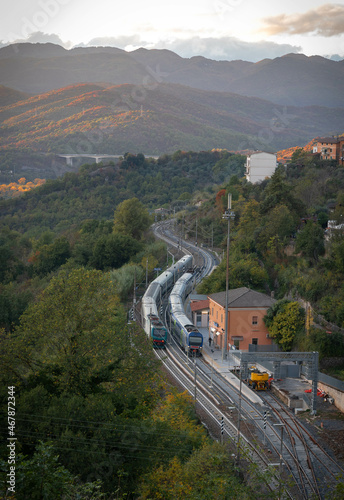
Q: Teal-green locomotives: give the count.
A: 1